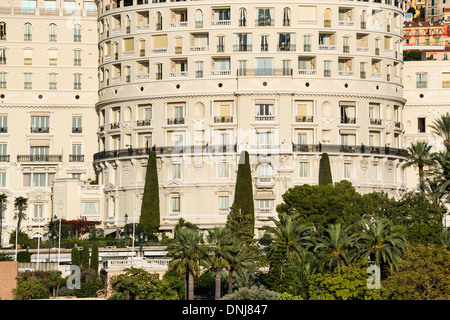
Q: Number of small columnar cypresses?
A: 3